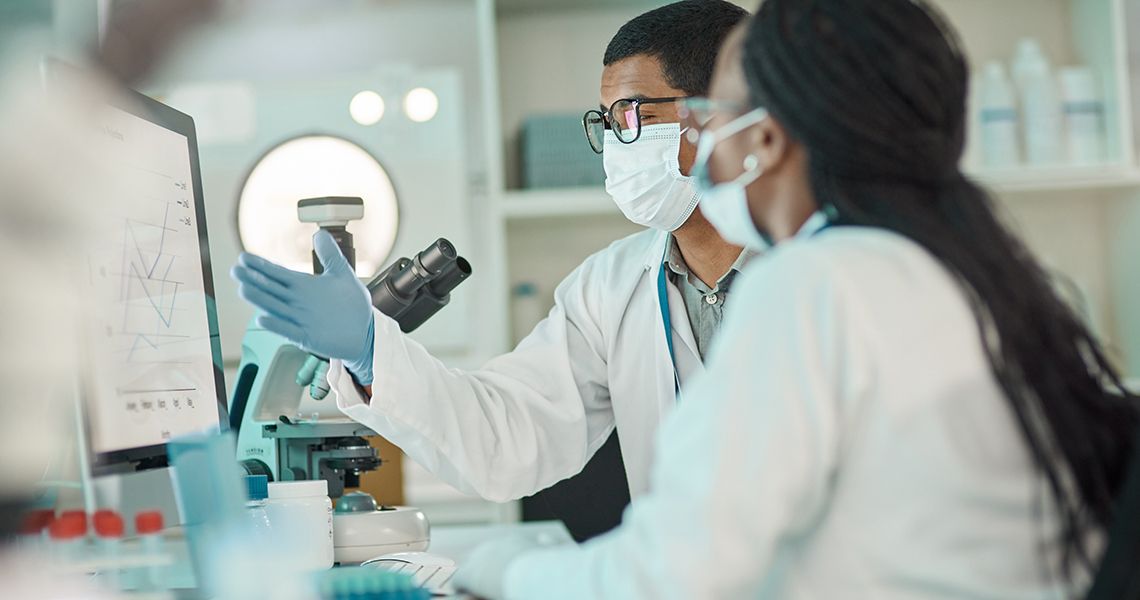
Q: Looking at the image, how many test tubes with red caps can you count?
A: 4